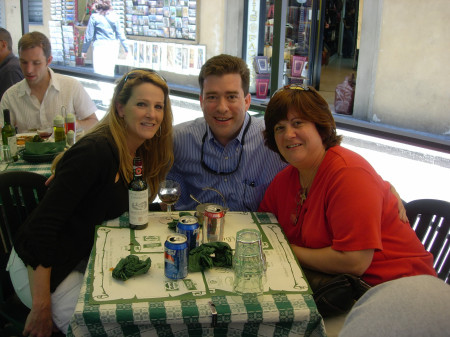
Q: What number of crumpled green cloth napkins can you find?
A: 3